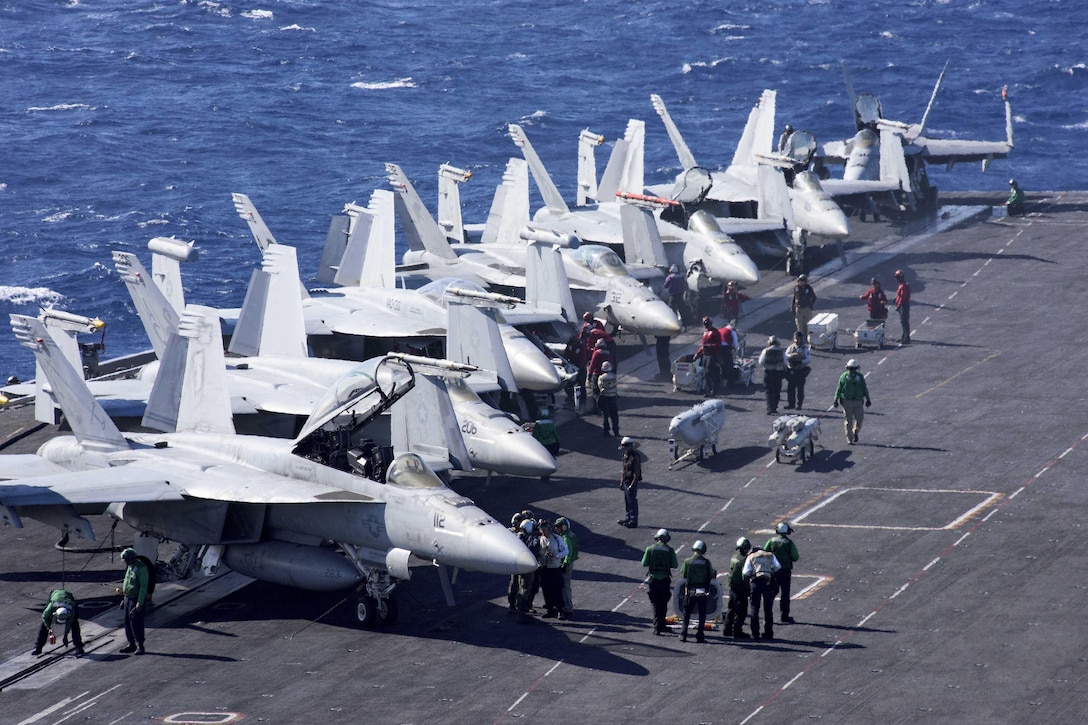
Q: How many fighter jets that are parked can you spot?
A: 7